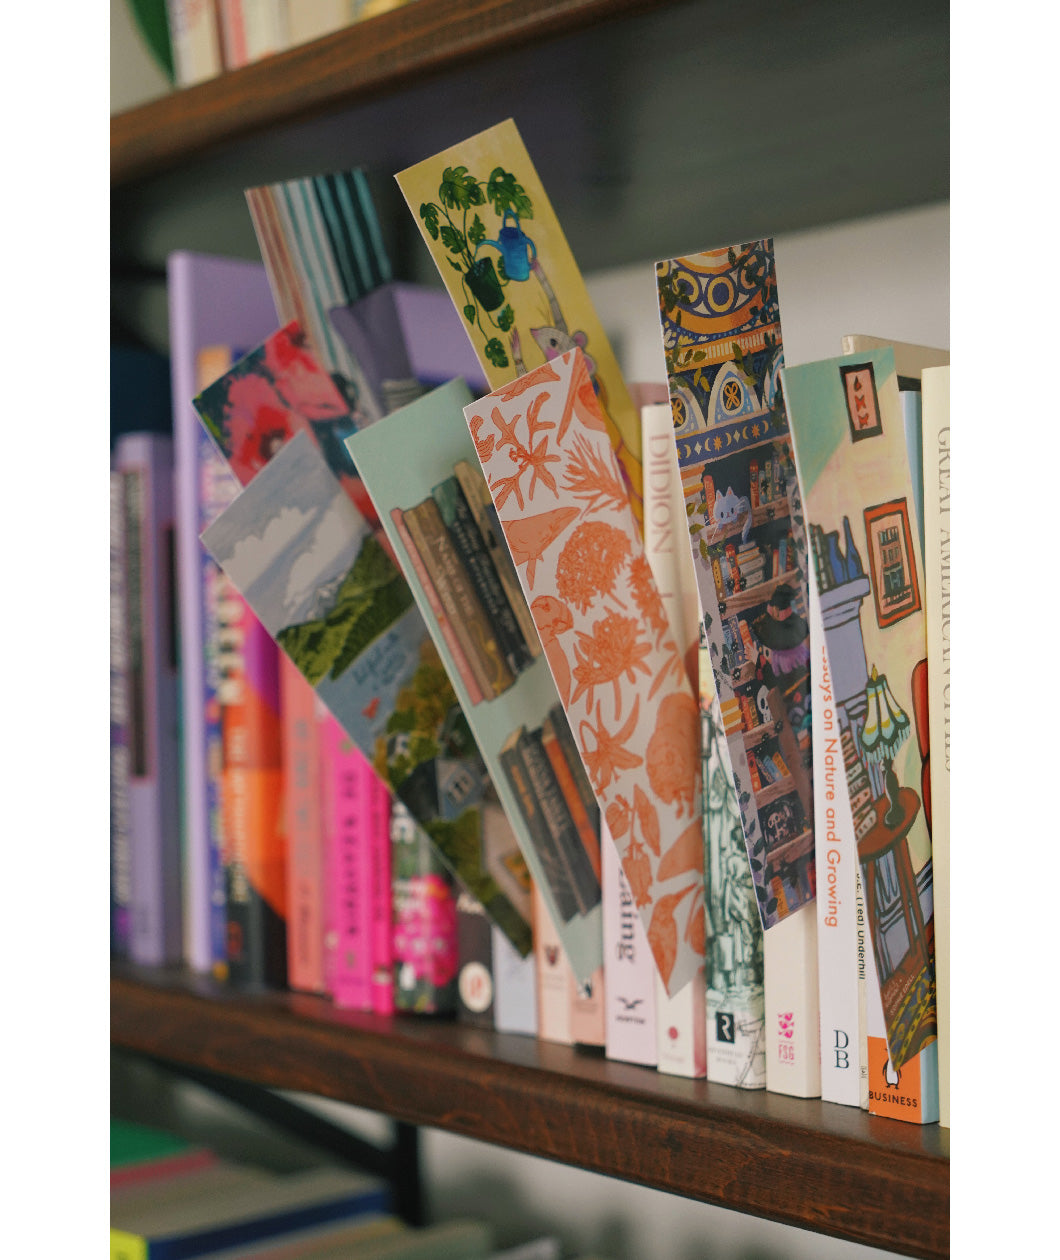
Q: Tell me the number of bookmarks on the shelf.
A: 8